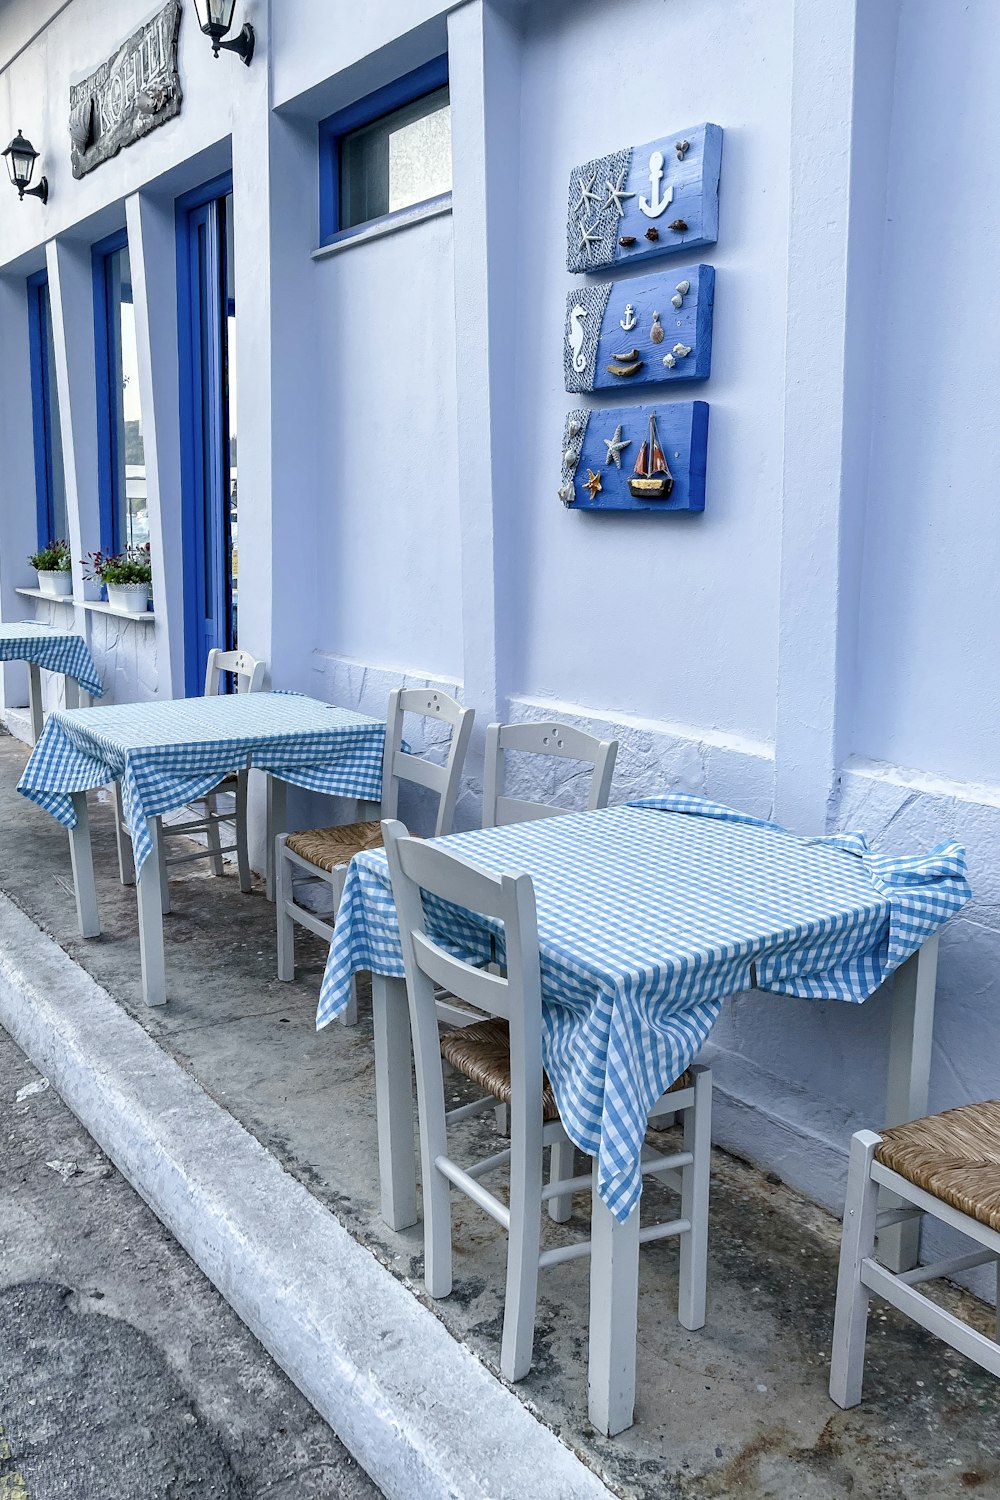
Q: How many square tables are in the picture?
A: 3